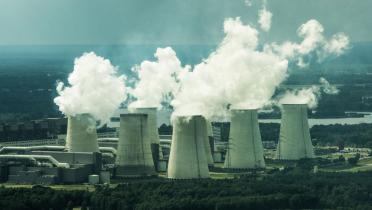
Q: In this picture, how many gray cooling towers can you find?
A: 7